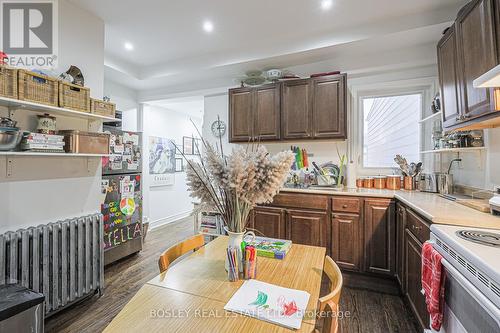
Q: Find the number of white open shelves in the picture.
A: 4